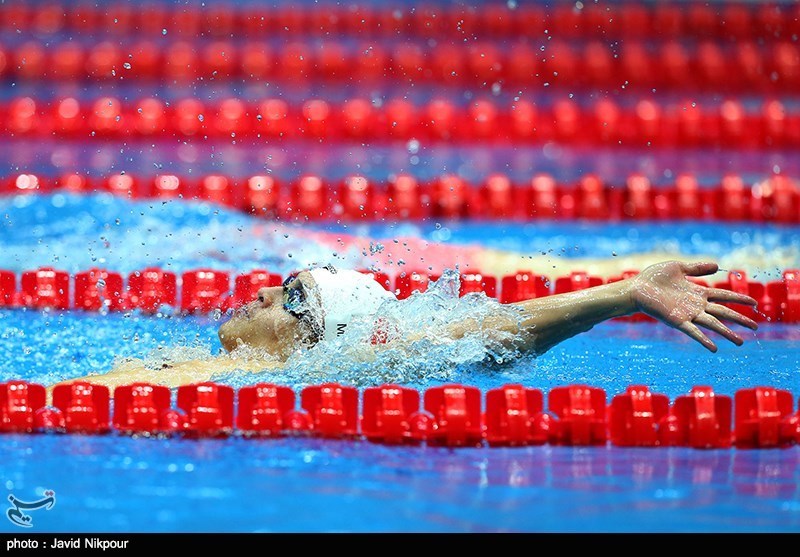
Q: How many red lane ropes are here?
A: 6